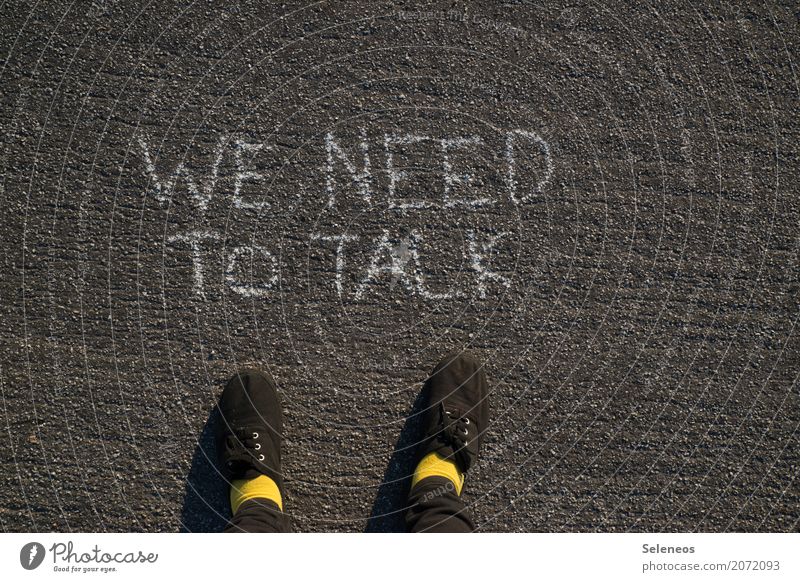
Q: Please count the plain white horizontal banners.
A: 1